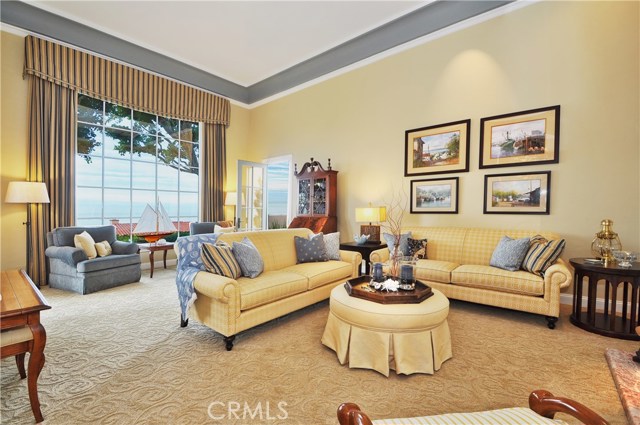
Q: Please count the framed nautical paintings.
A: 4